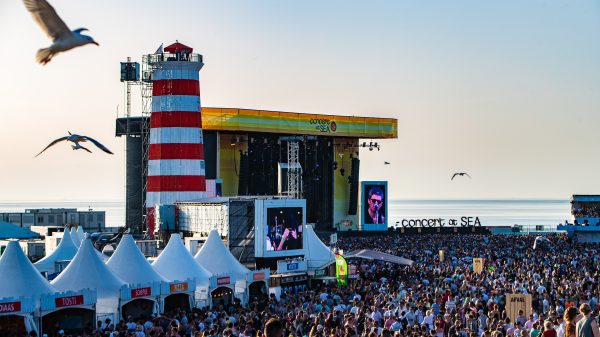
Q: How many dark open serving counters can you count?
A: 6